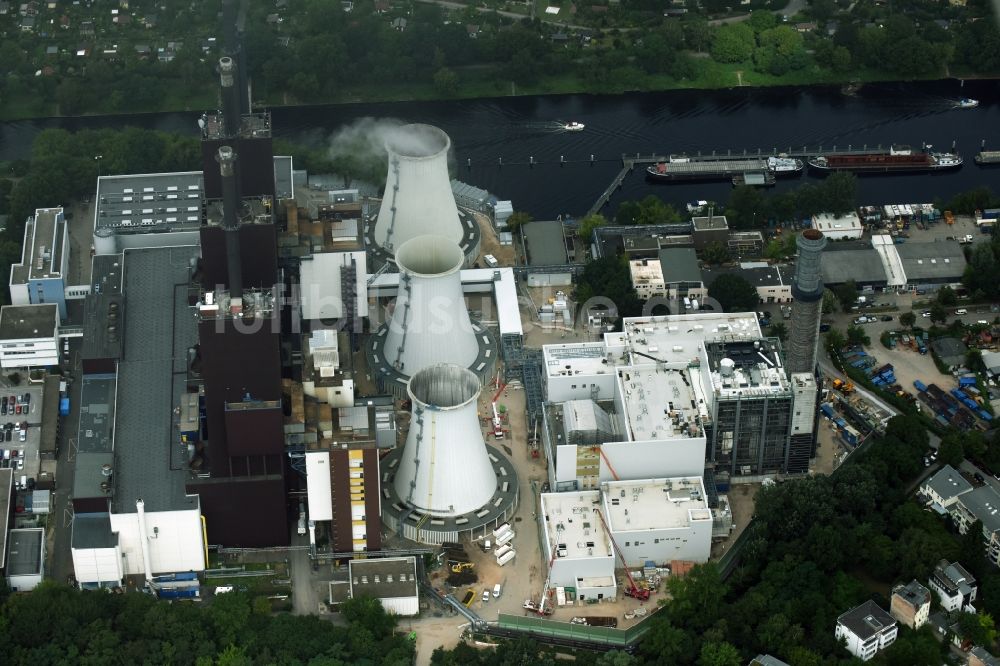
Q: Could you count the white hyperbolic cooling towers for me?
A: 3